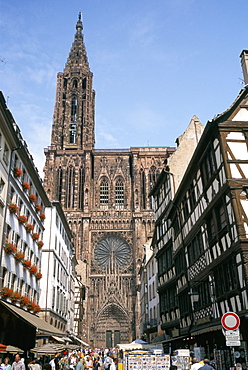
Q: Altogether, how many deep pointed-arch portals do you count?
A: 1